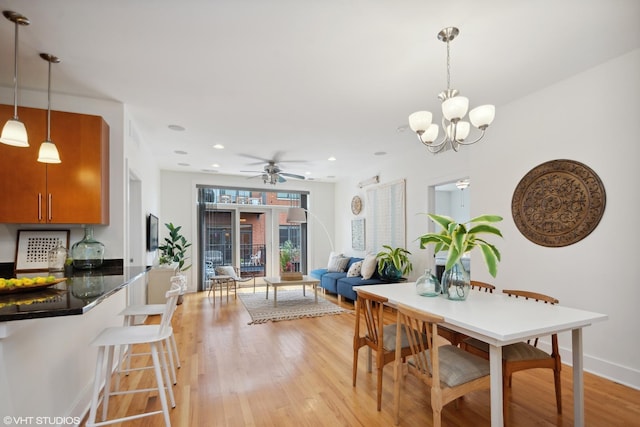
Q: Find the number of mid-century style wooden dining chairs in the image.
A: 4